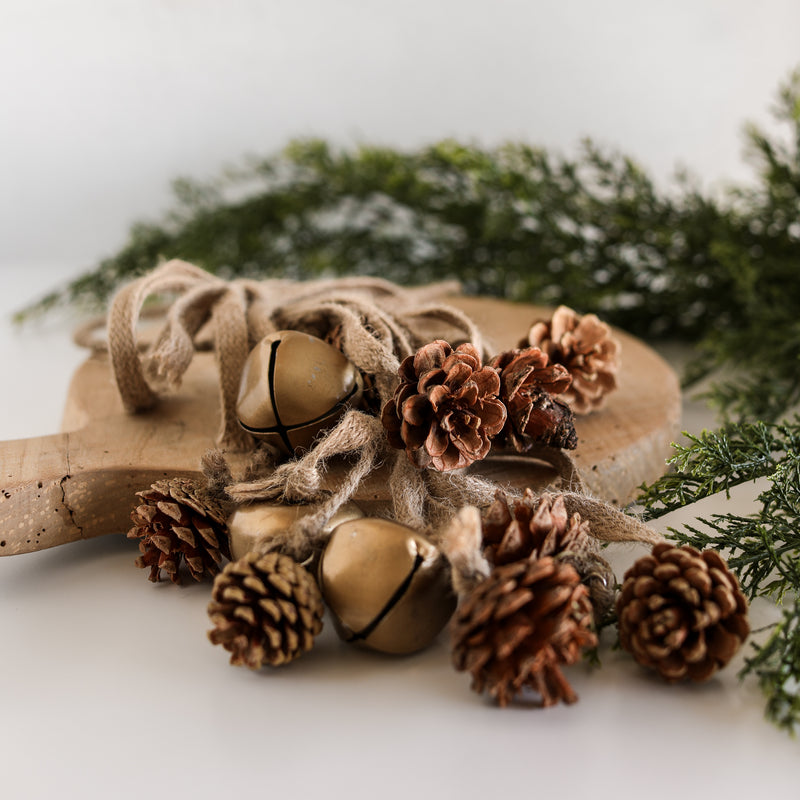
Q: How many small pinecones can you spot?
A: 8